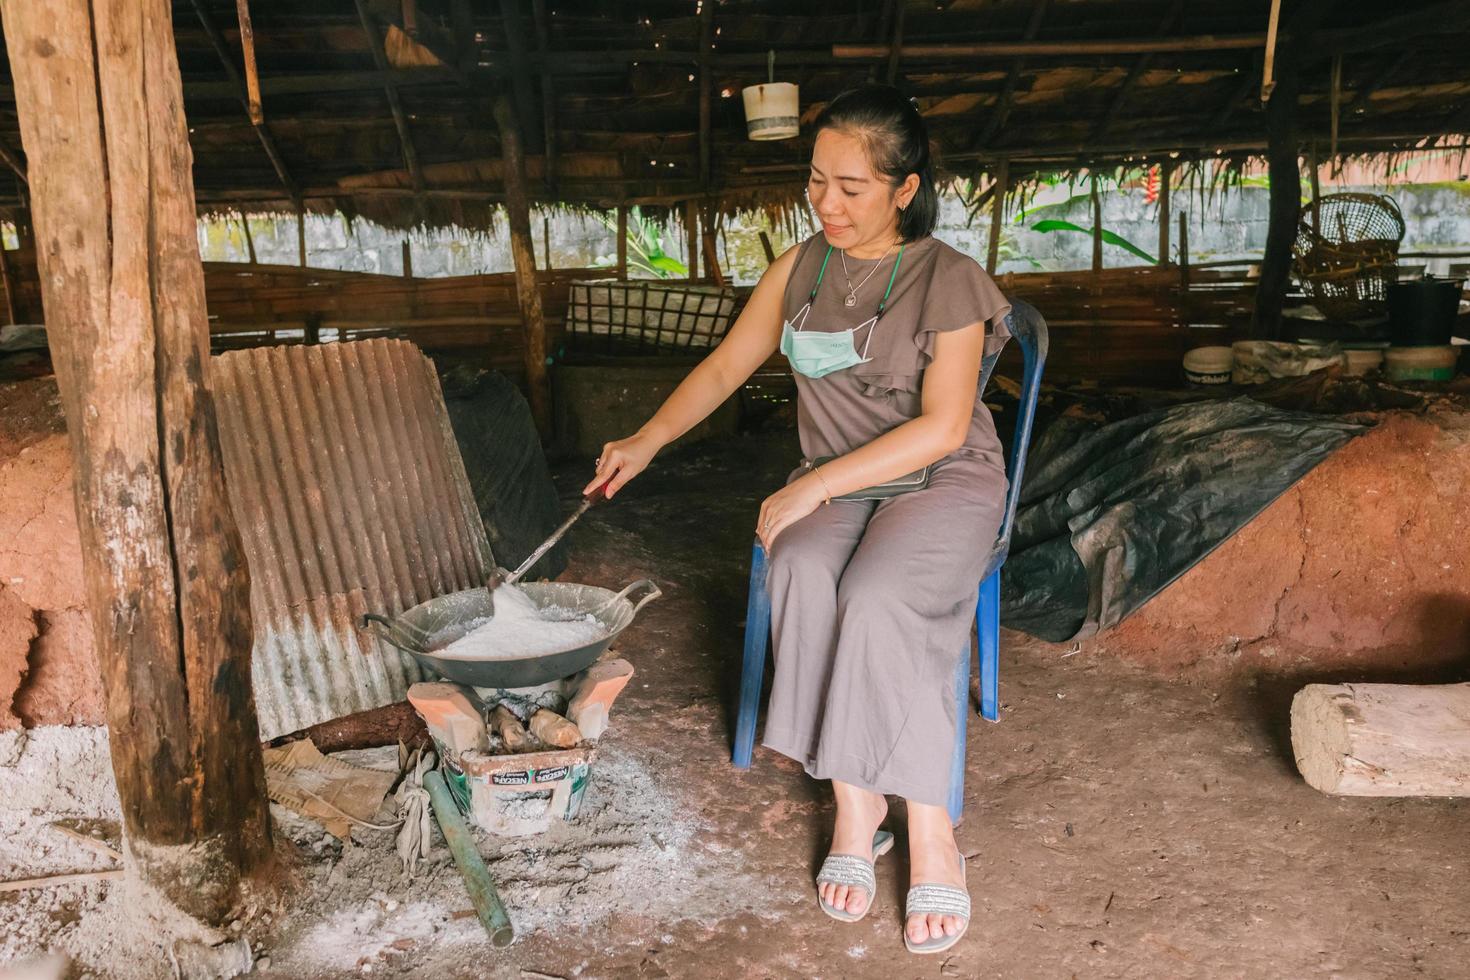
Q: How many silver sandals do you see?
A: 2